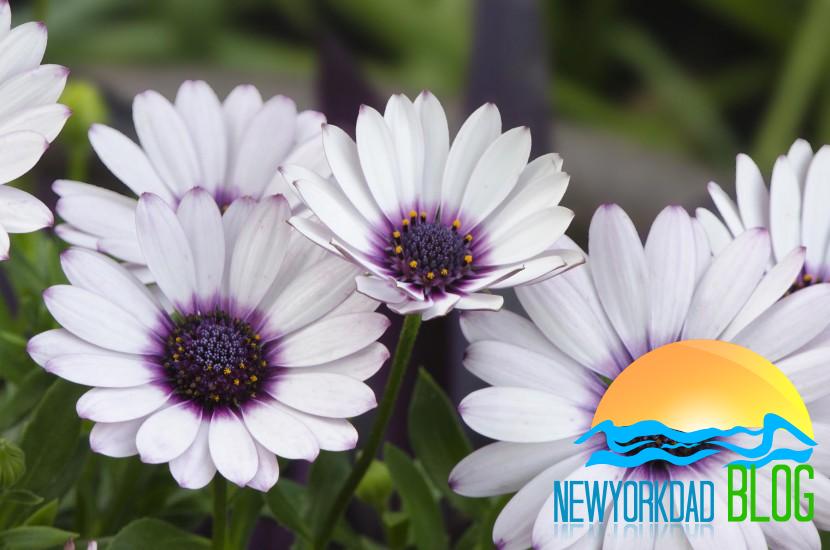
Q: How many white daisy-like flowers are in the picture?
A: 6